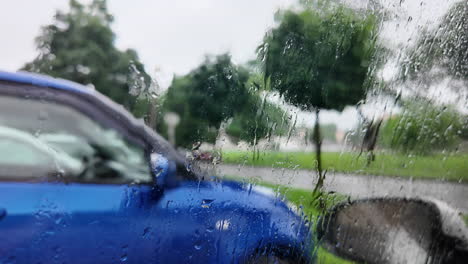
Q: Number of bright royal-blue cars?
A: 1